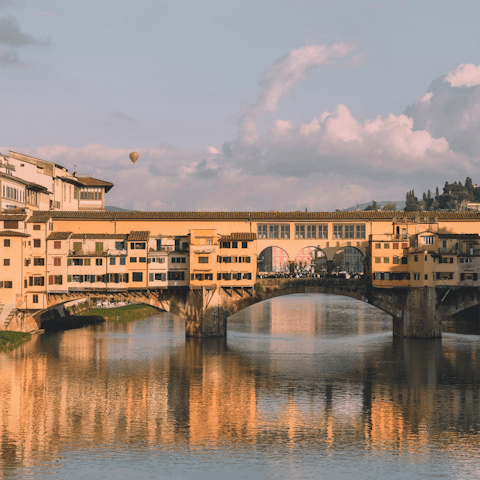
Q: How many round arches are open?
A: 3